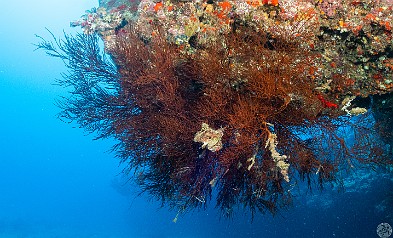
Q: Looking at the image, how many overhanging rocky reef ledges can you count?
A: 1